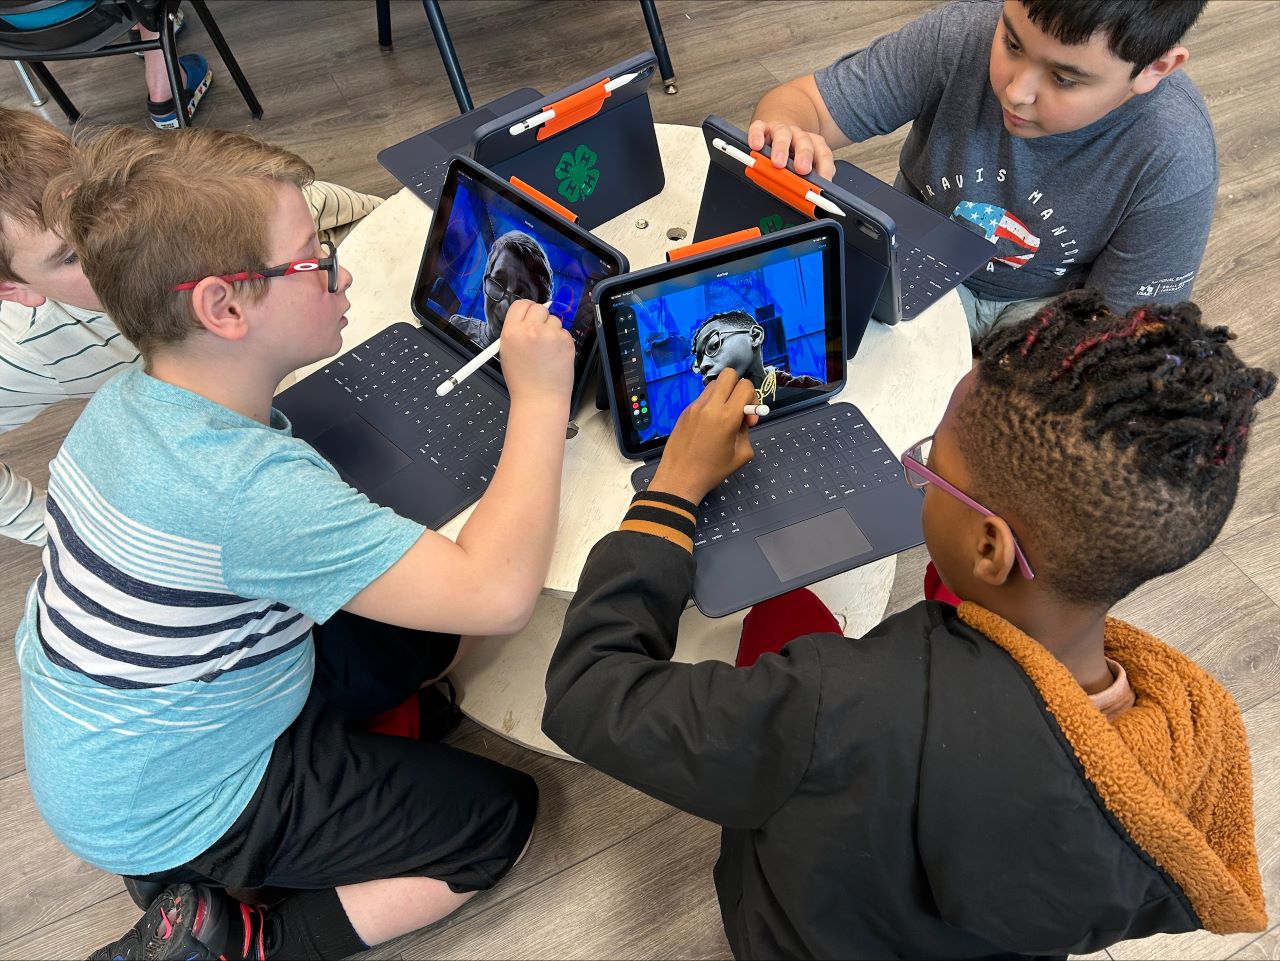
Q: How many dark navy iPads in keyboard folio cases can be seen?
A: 4